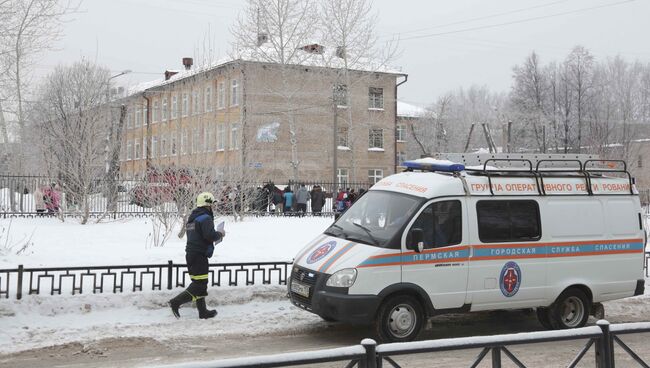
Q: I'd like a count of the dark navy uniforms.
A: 1